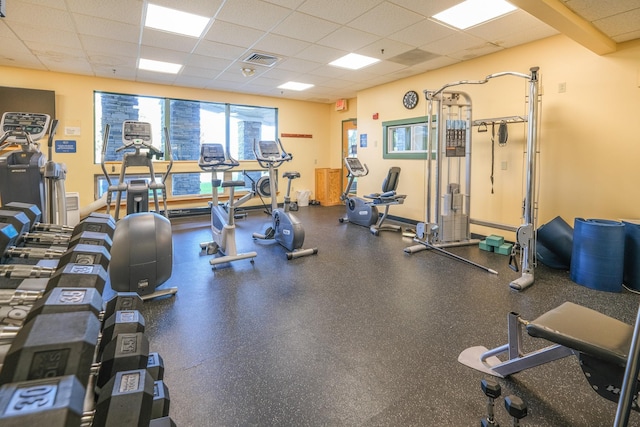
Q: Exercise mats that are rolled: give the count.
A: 2